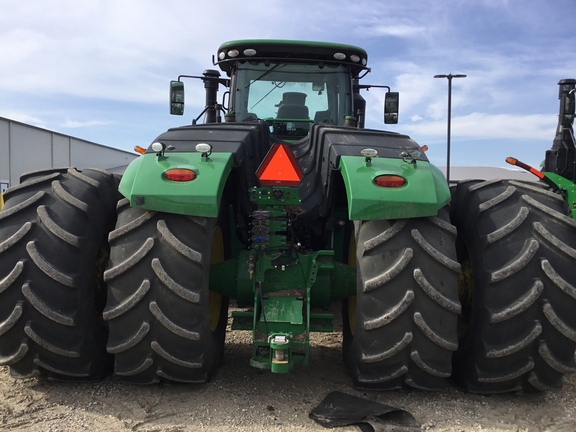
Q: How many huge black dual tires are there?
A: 4